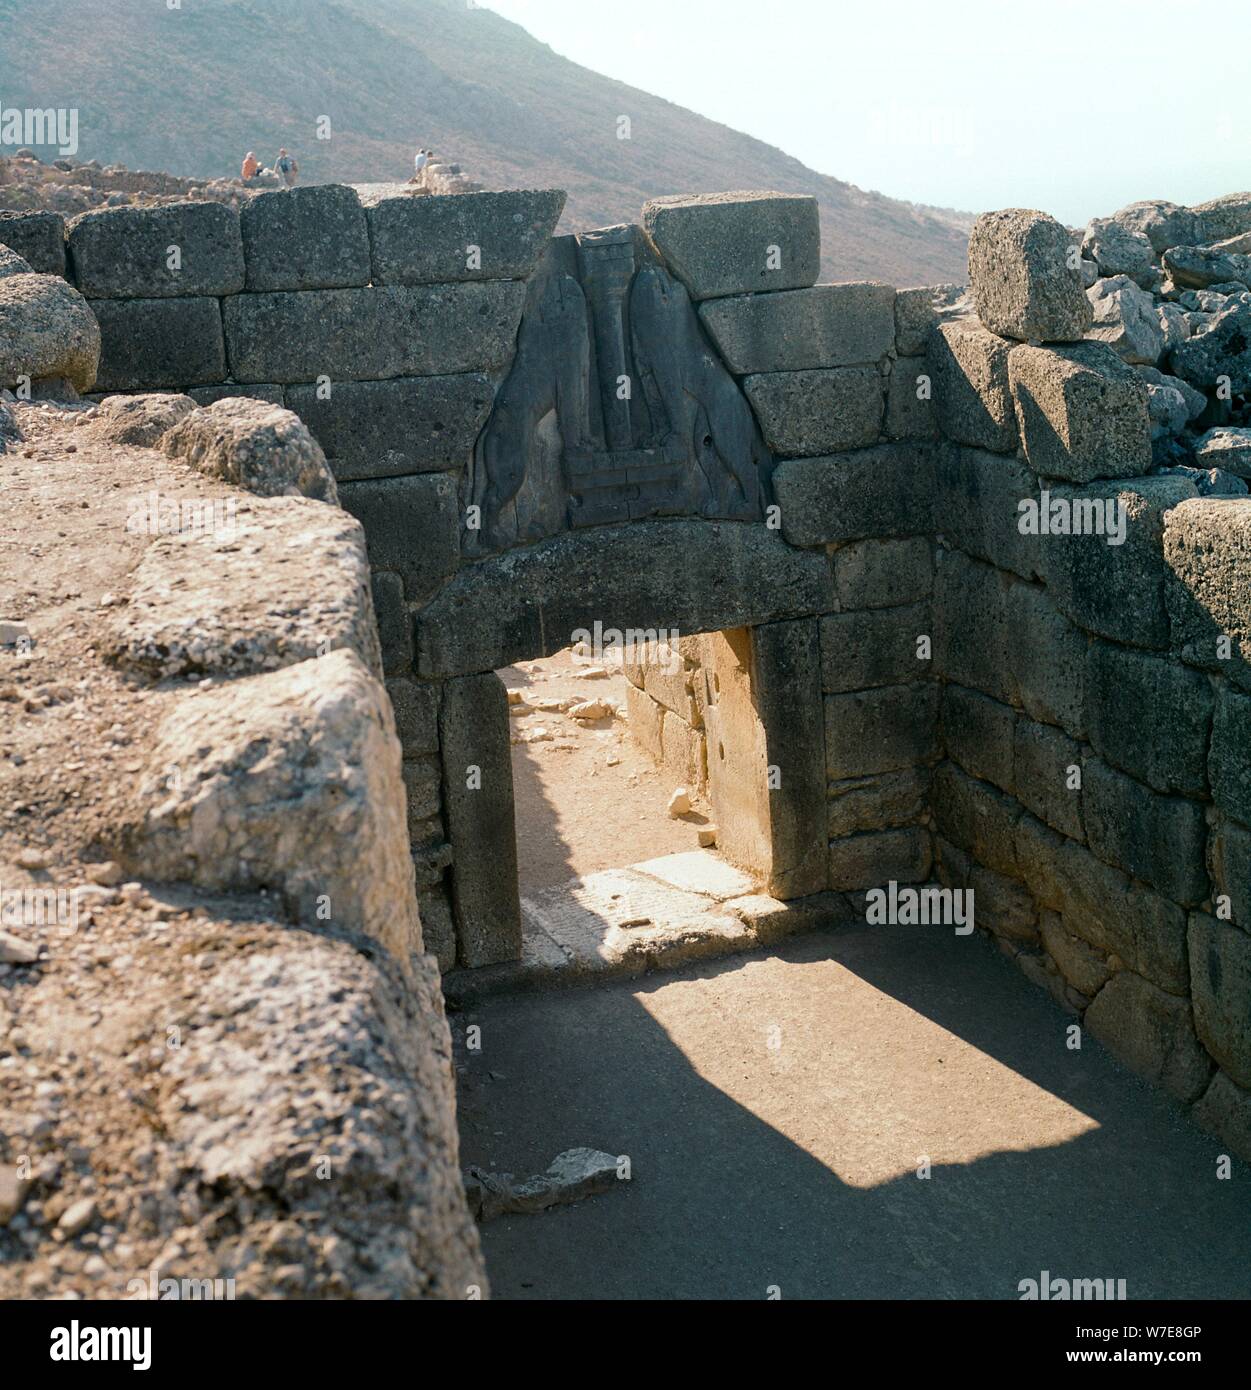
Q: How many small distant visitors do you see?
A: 4